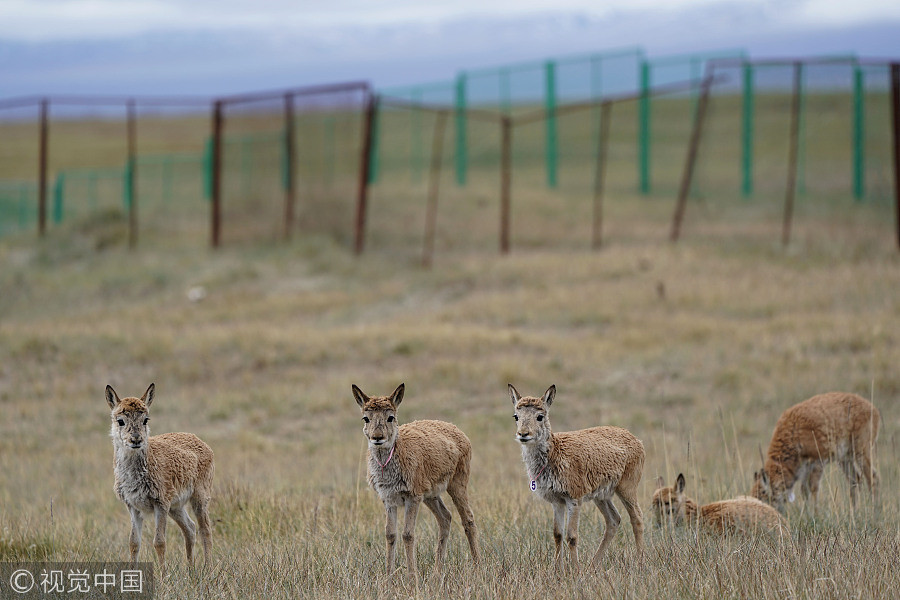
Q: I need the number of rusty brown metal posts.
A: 11